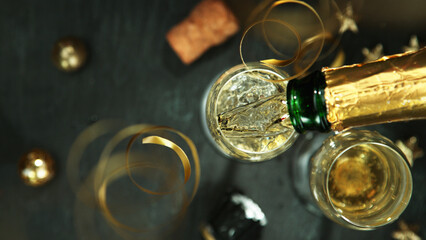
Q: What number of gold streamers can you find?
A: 2